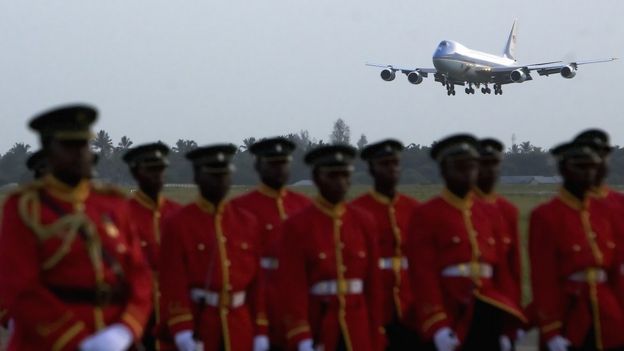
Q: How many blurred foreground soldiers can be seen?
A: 11